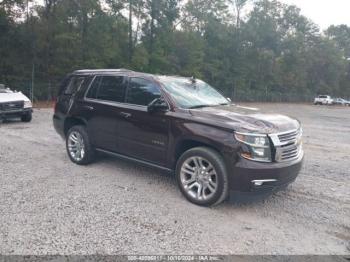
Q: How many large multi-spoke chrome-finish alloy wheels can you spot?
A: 2